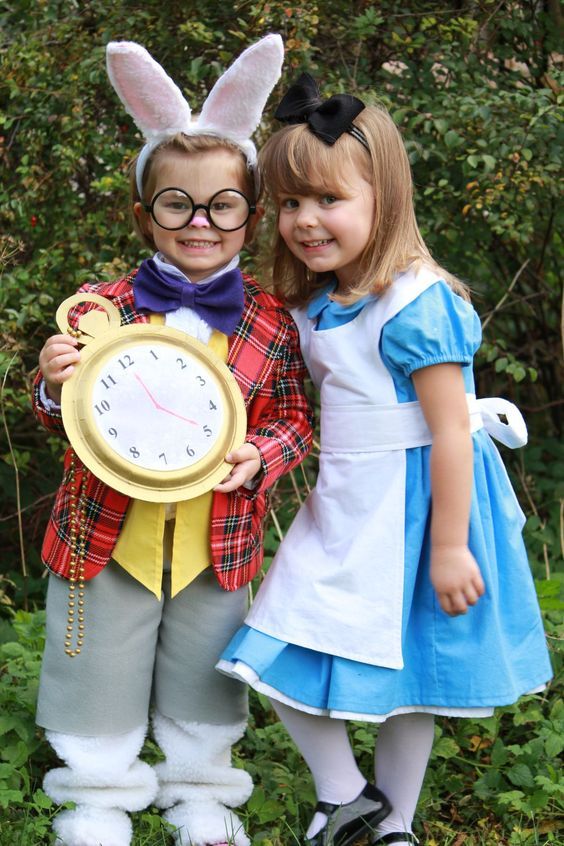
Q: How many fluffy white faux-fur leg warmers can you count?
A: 2